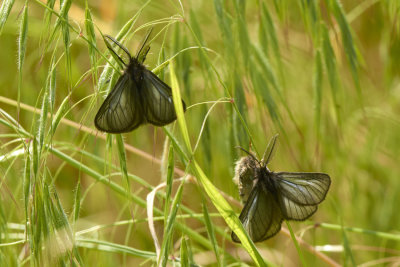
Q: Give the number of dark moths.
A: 2